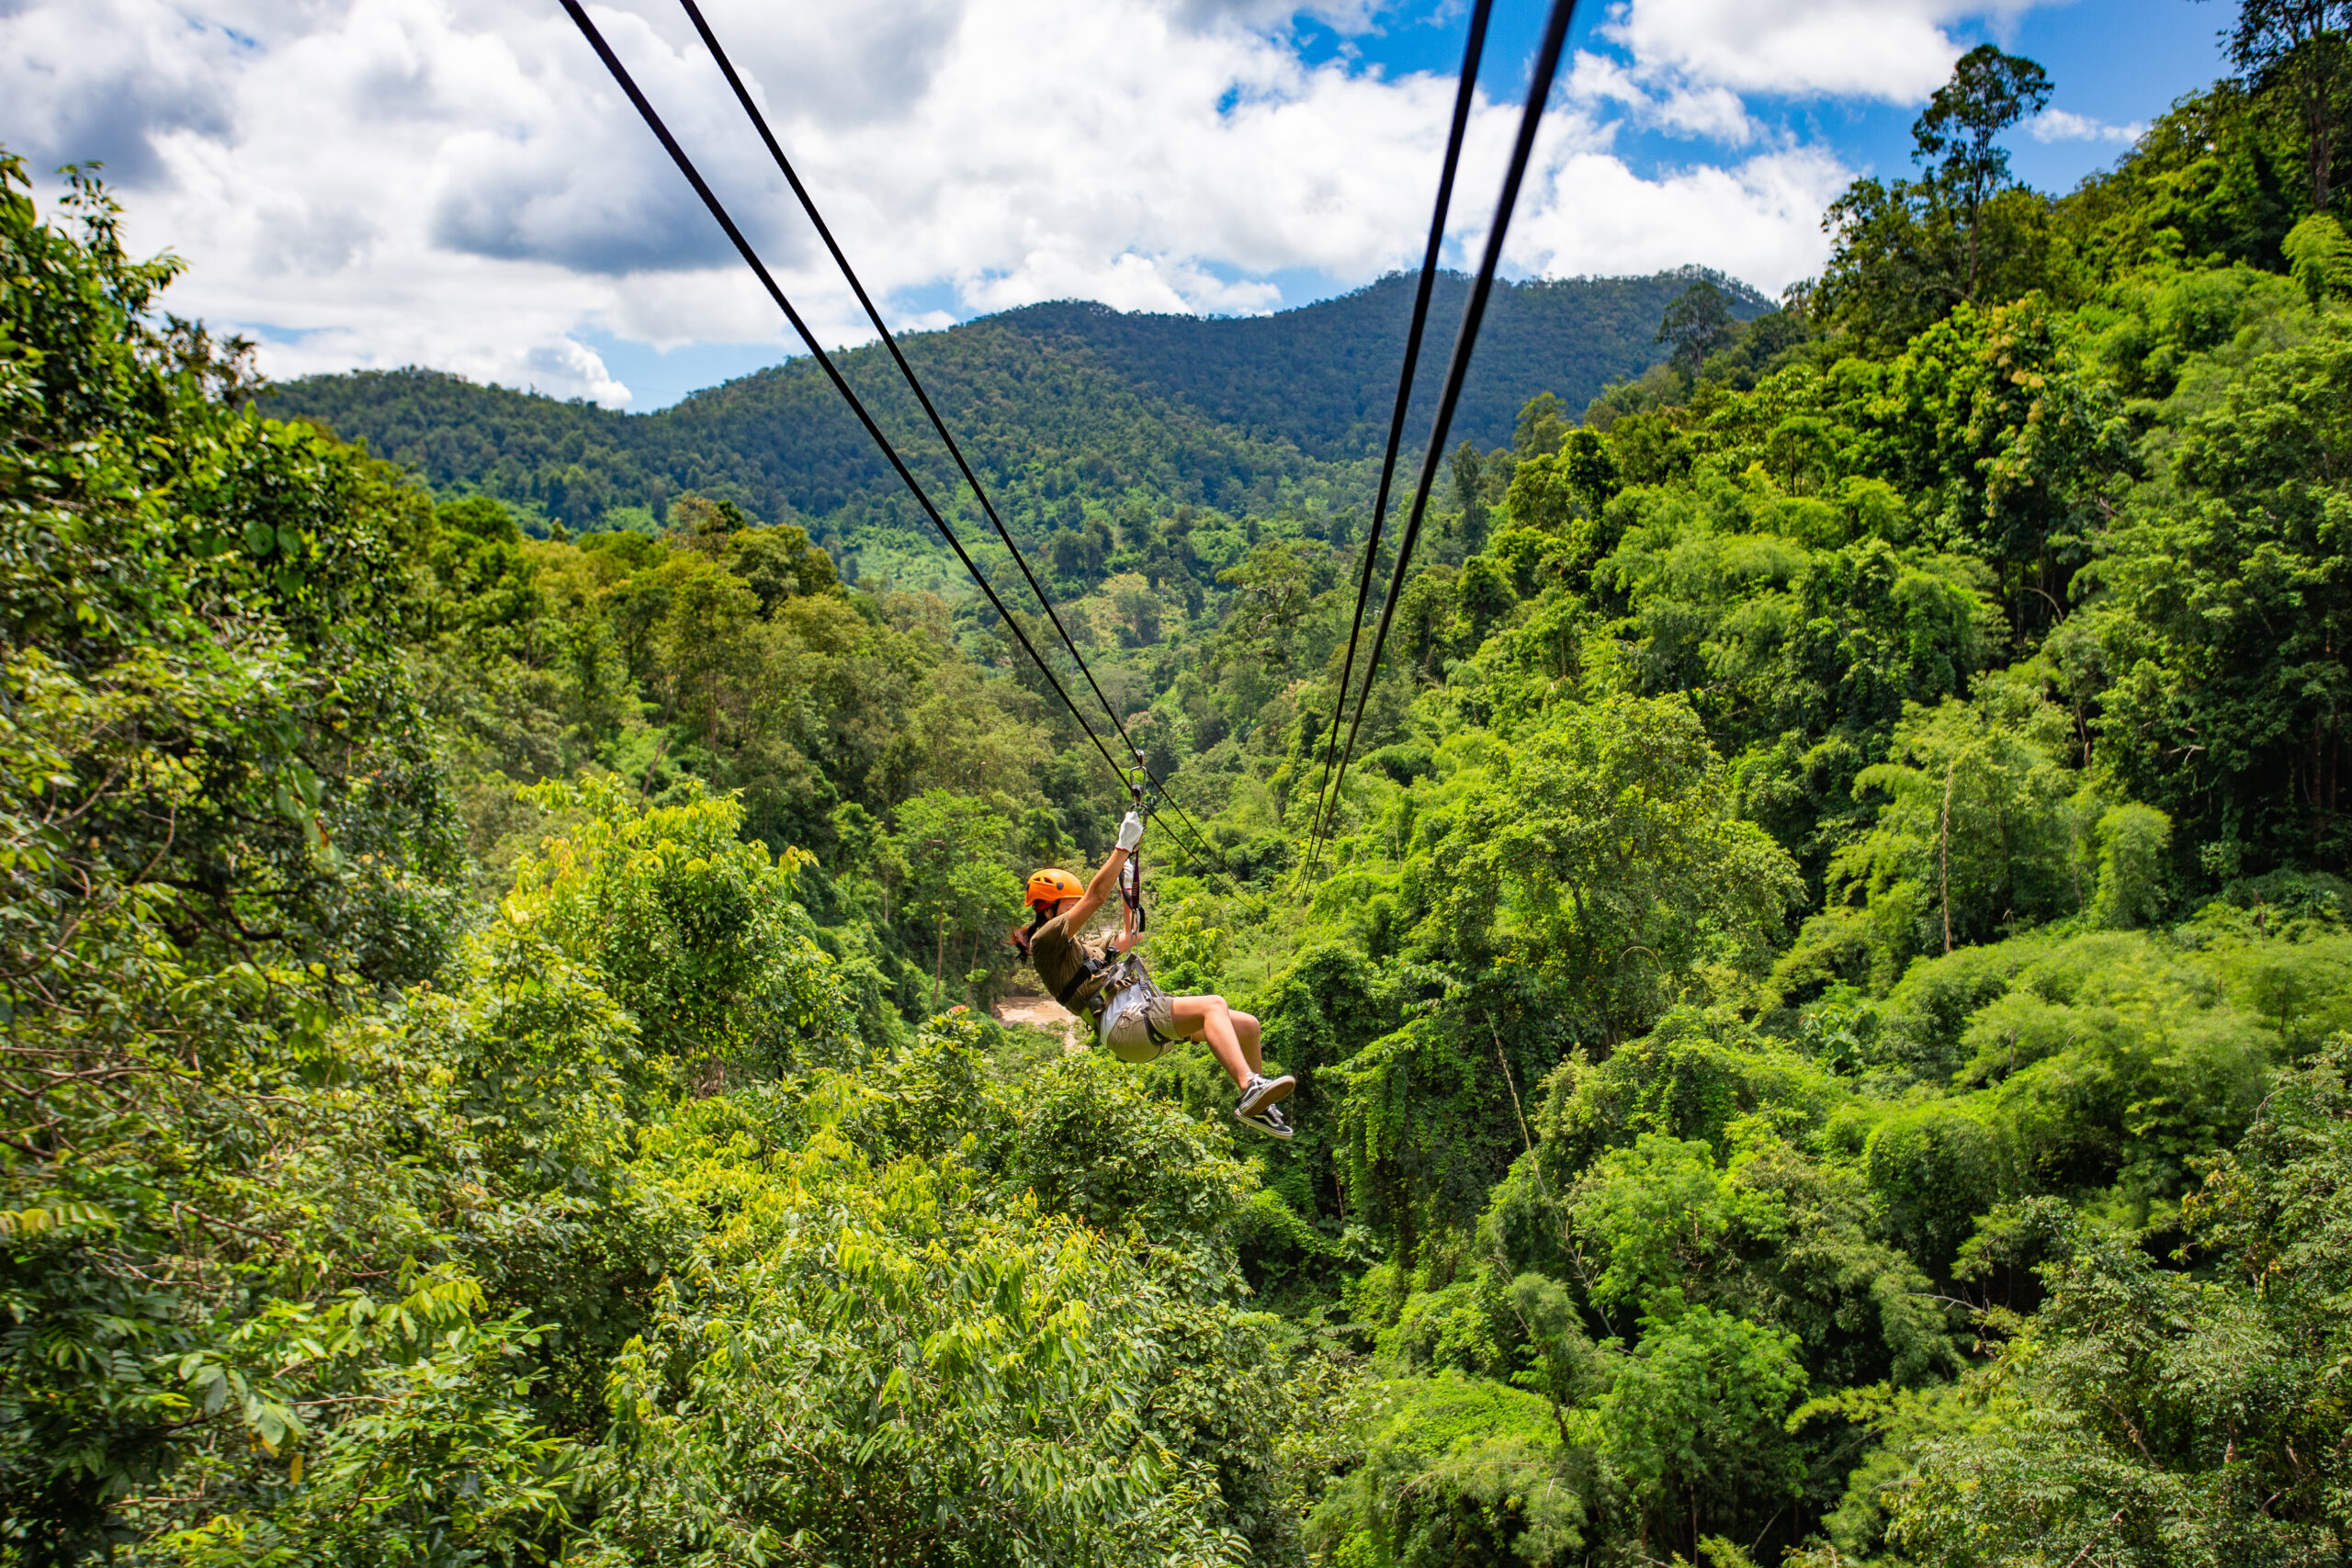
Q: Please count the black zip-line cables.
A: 4